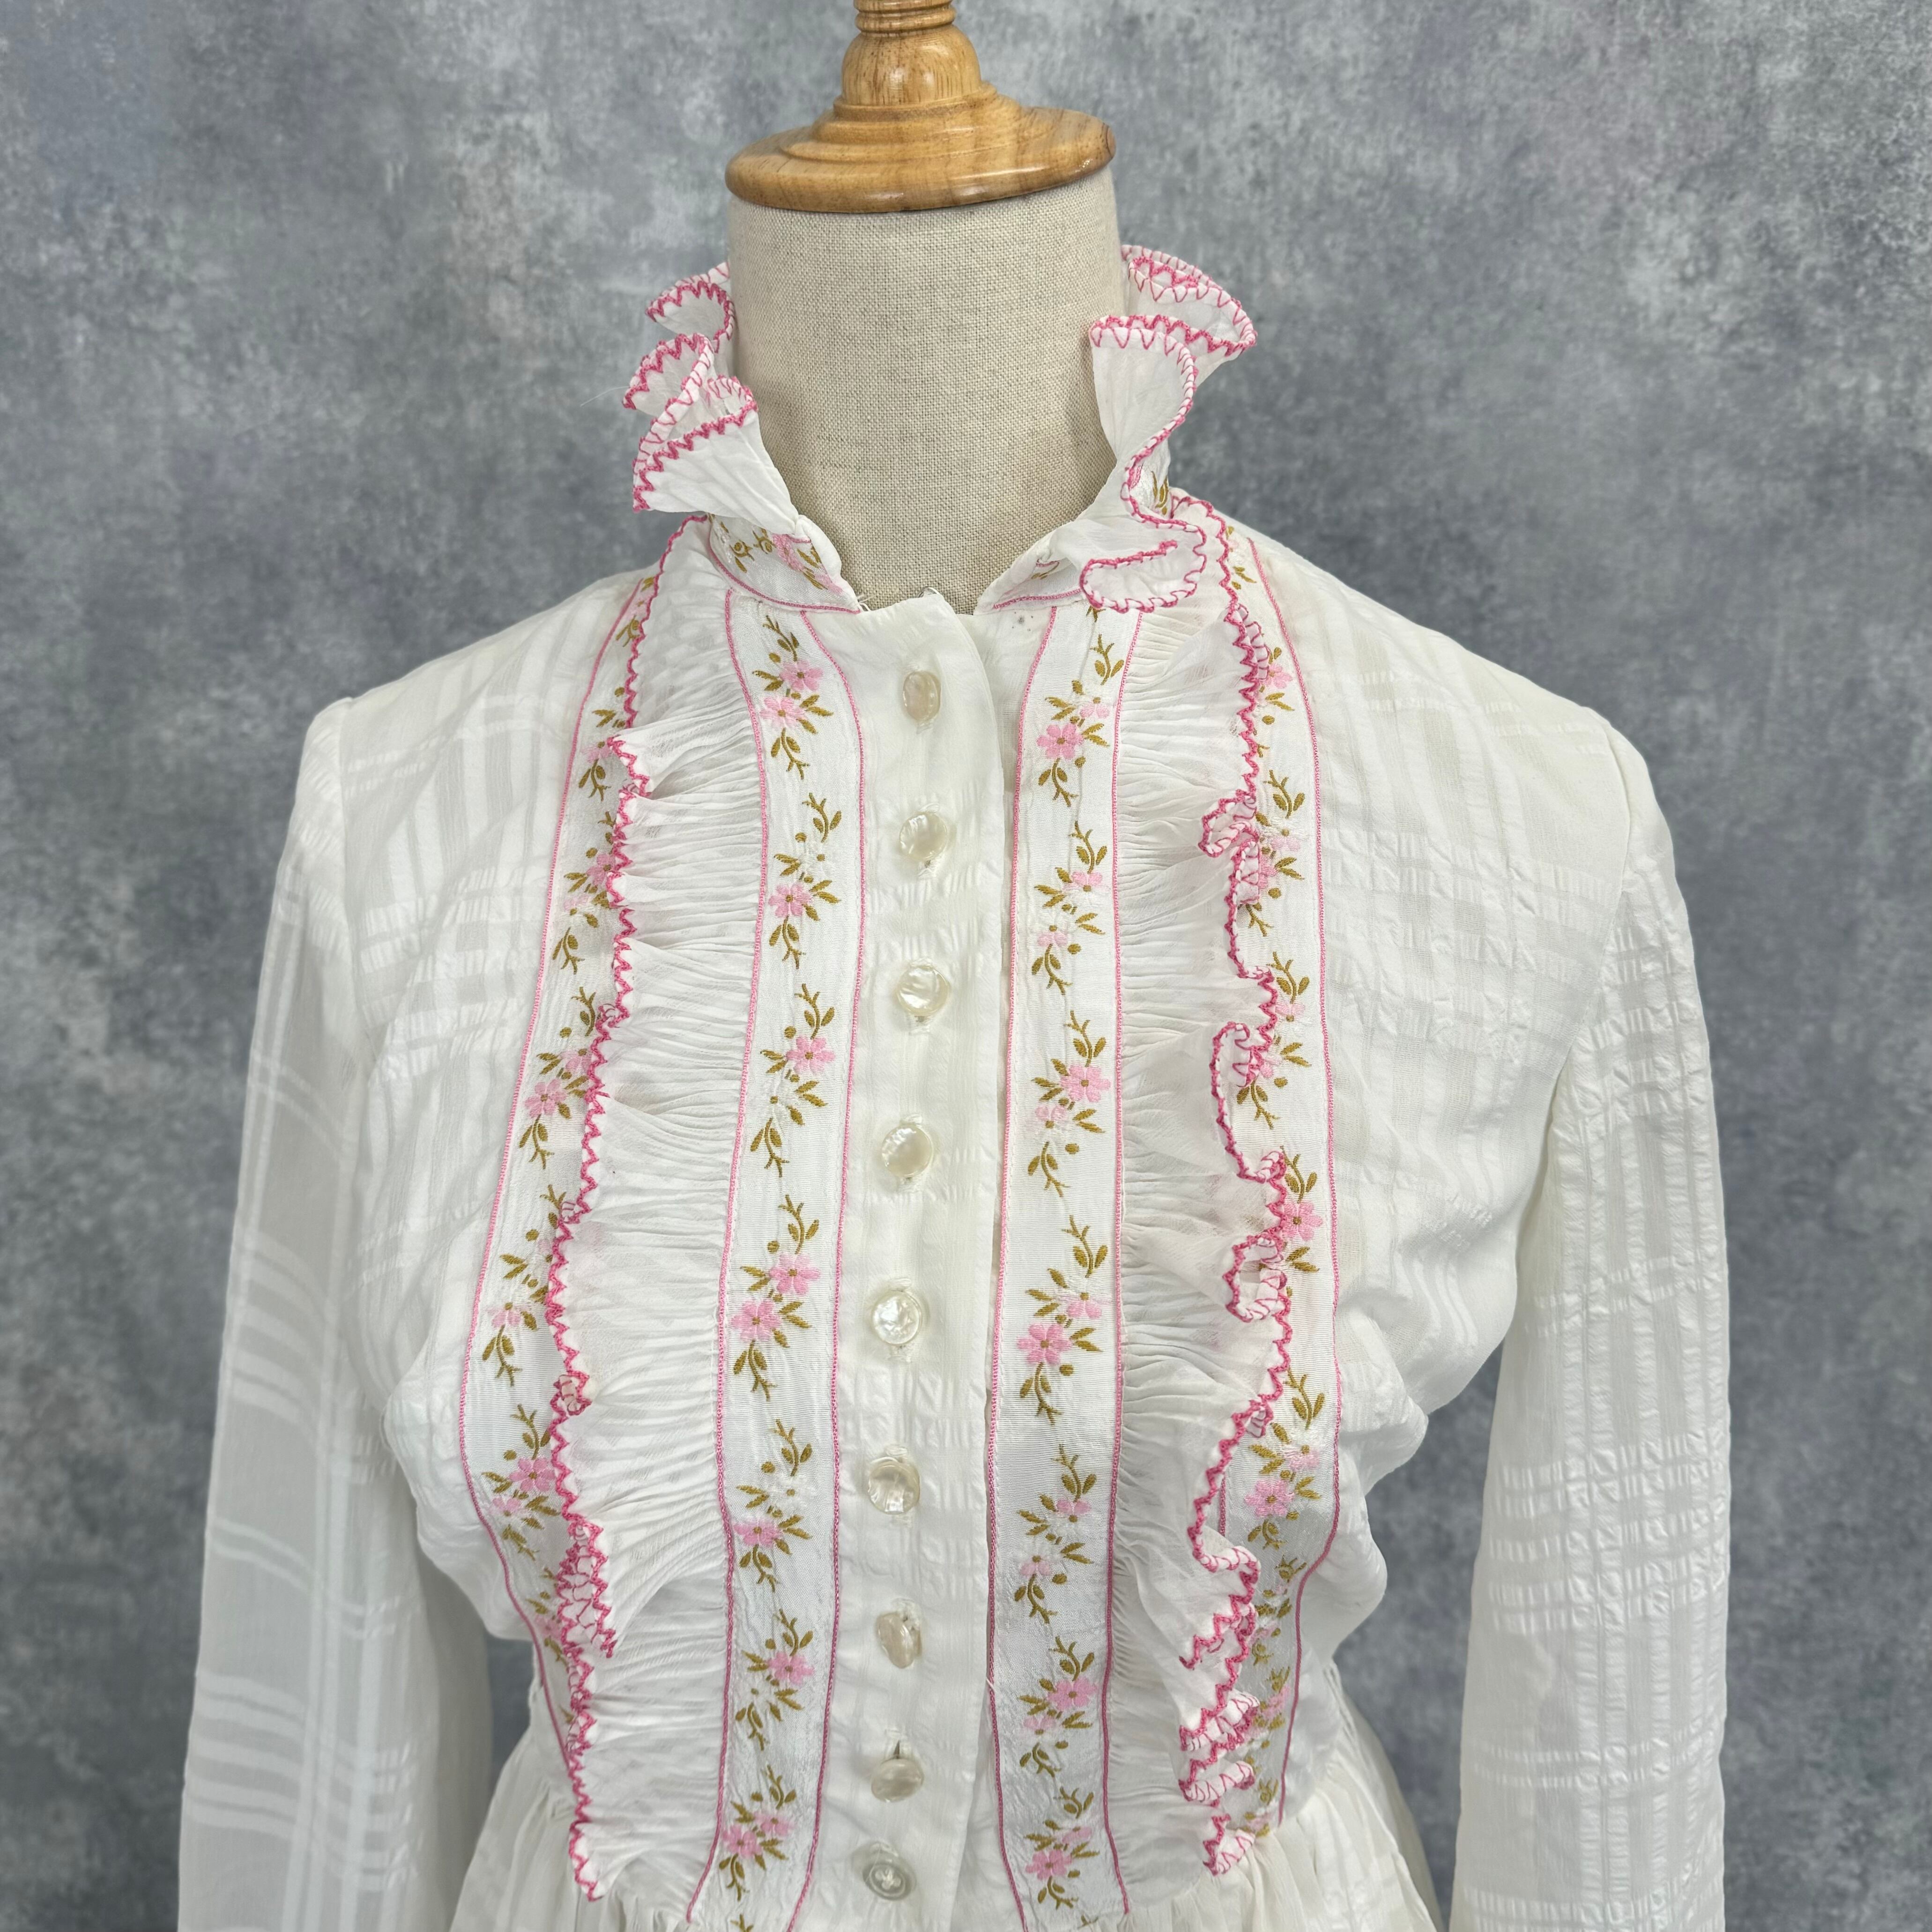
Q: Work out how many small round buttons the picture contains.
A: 9